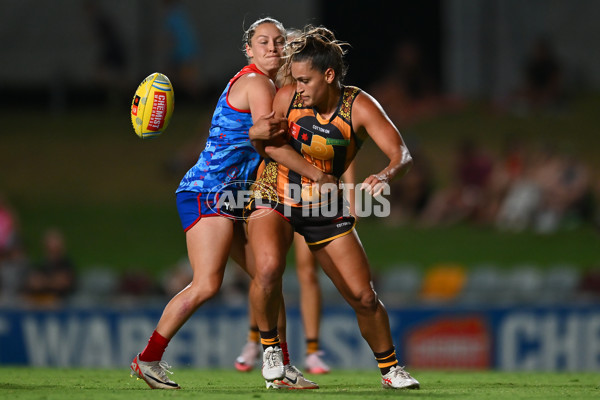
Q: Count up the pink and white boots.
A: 2